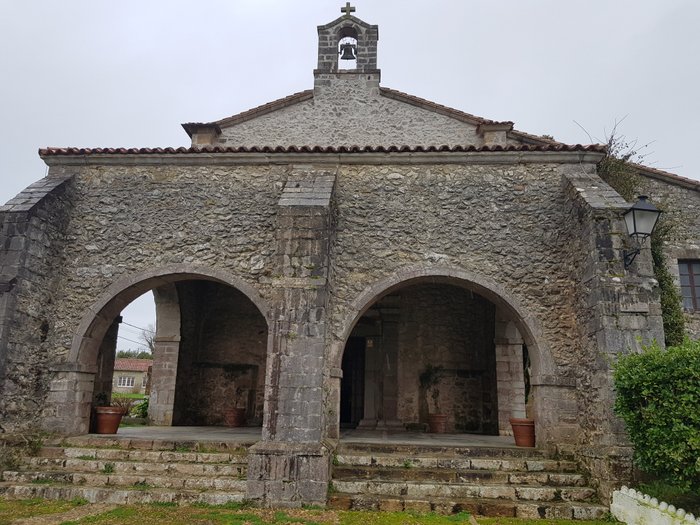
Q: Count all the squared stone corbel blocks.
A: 2